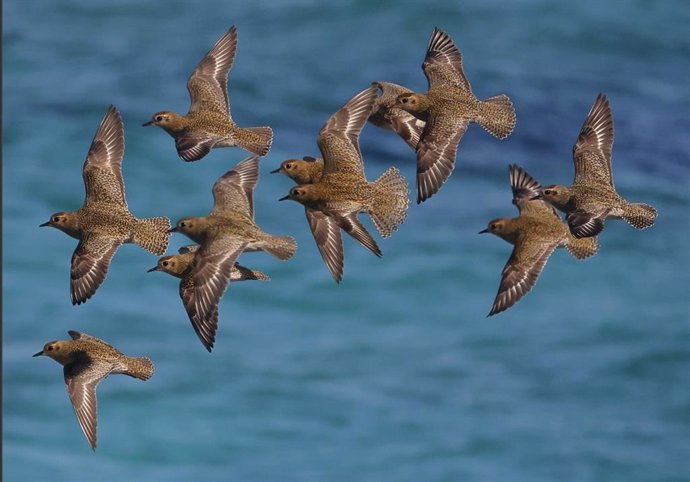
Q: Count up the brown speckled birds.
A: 11